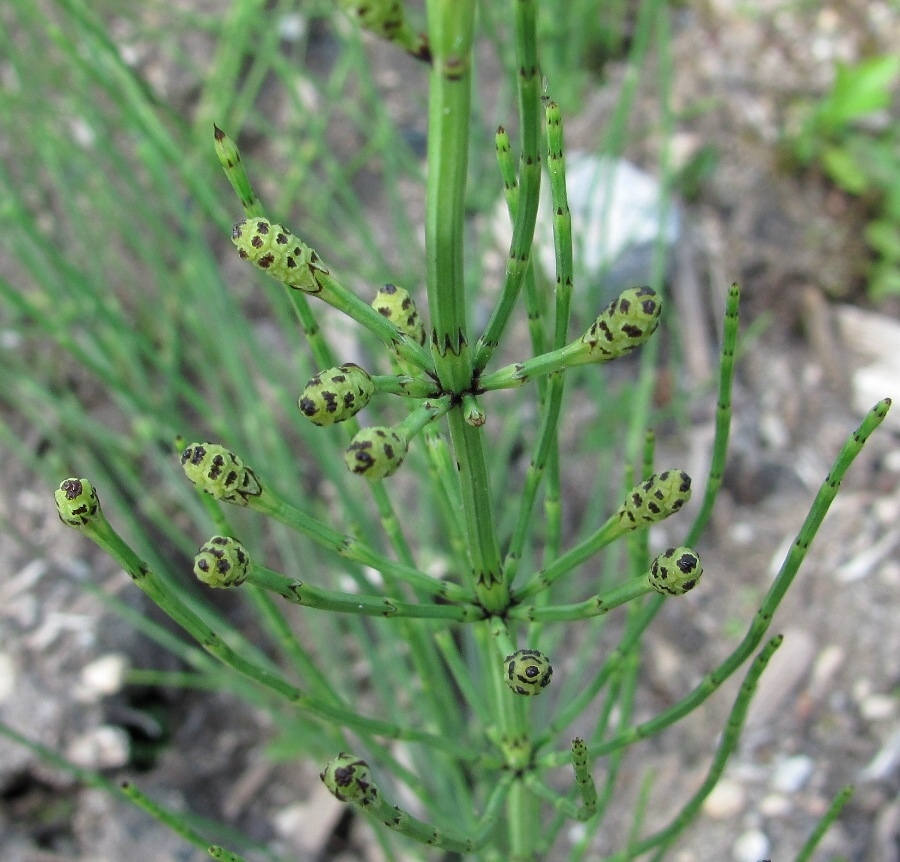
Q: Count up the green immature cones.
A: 13